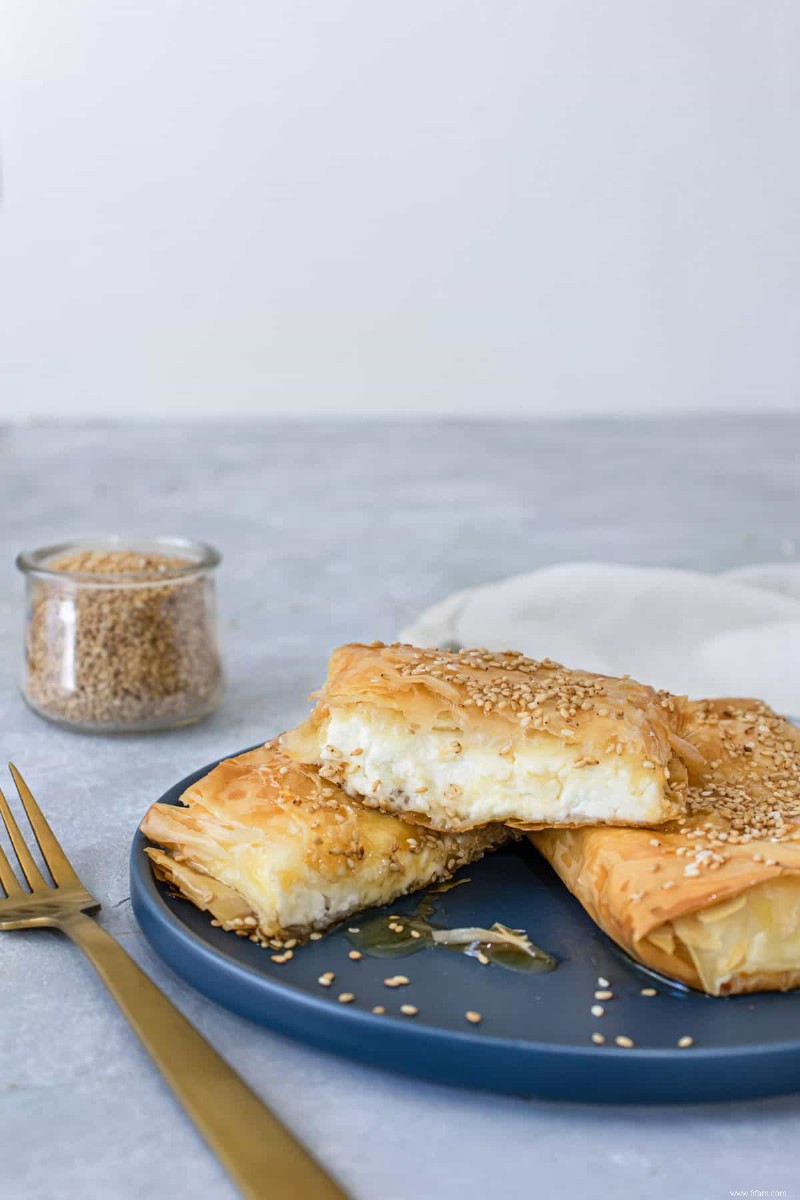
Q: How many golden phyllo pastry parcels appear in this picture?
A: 3